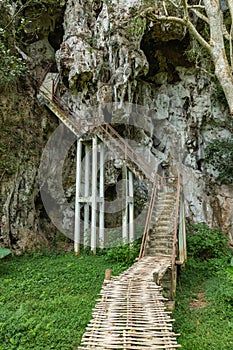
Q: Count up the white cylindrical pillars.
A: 6